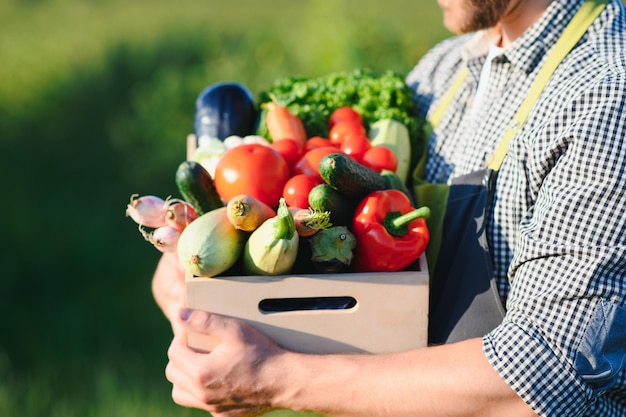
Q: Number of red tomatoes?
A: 9